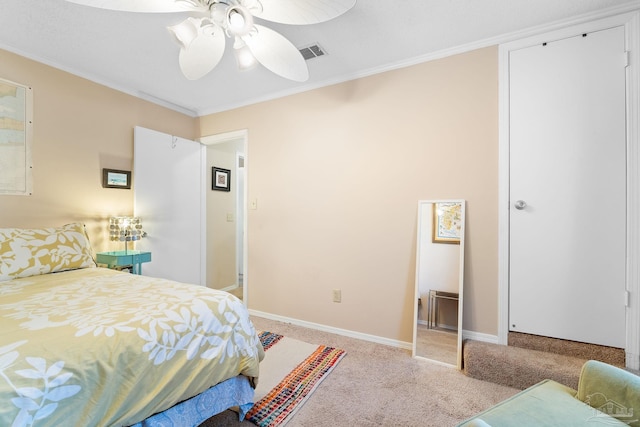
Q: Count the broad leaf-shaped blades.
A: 4